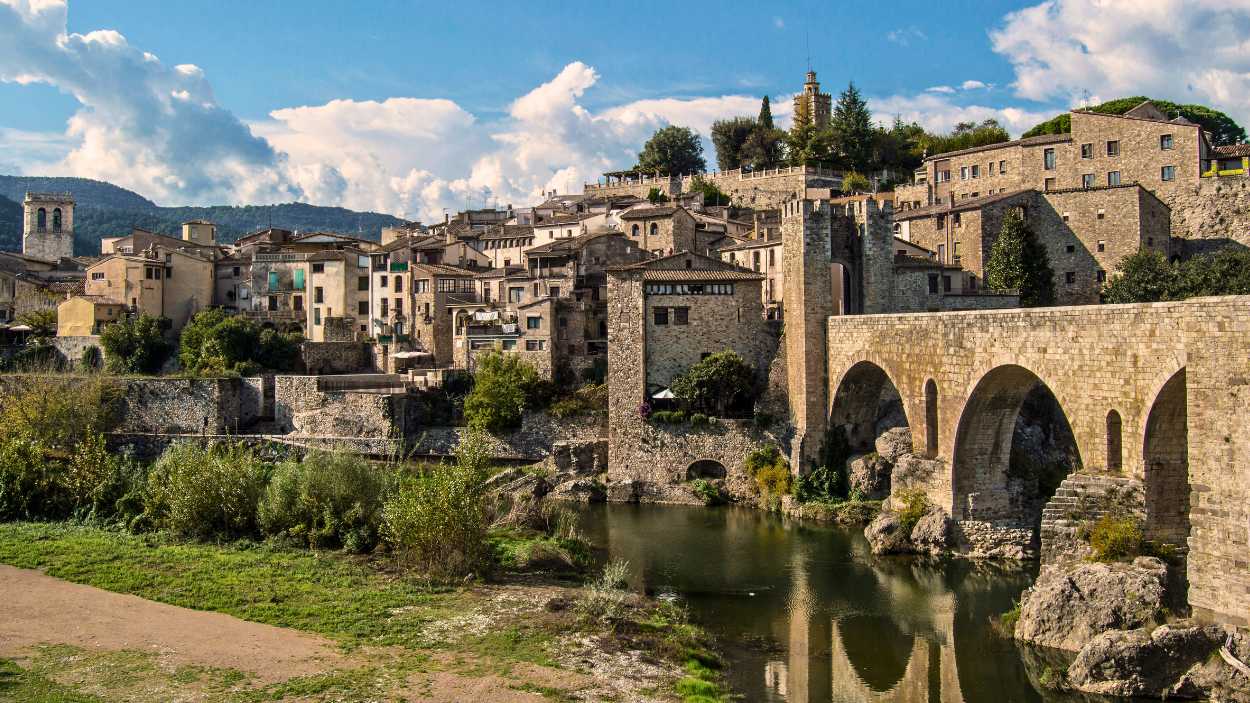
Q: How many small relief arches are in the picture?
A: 2